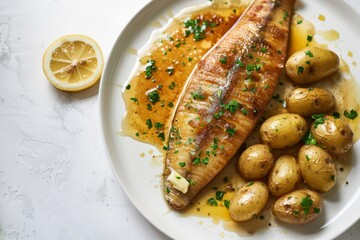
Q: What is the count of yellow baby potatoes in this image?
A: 9